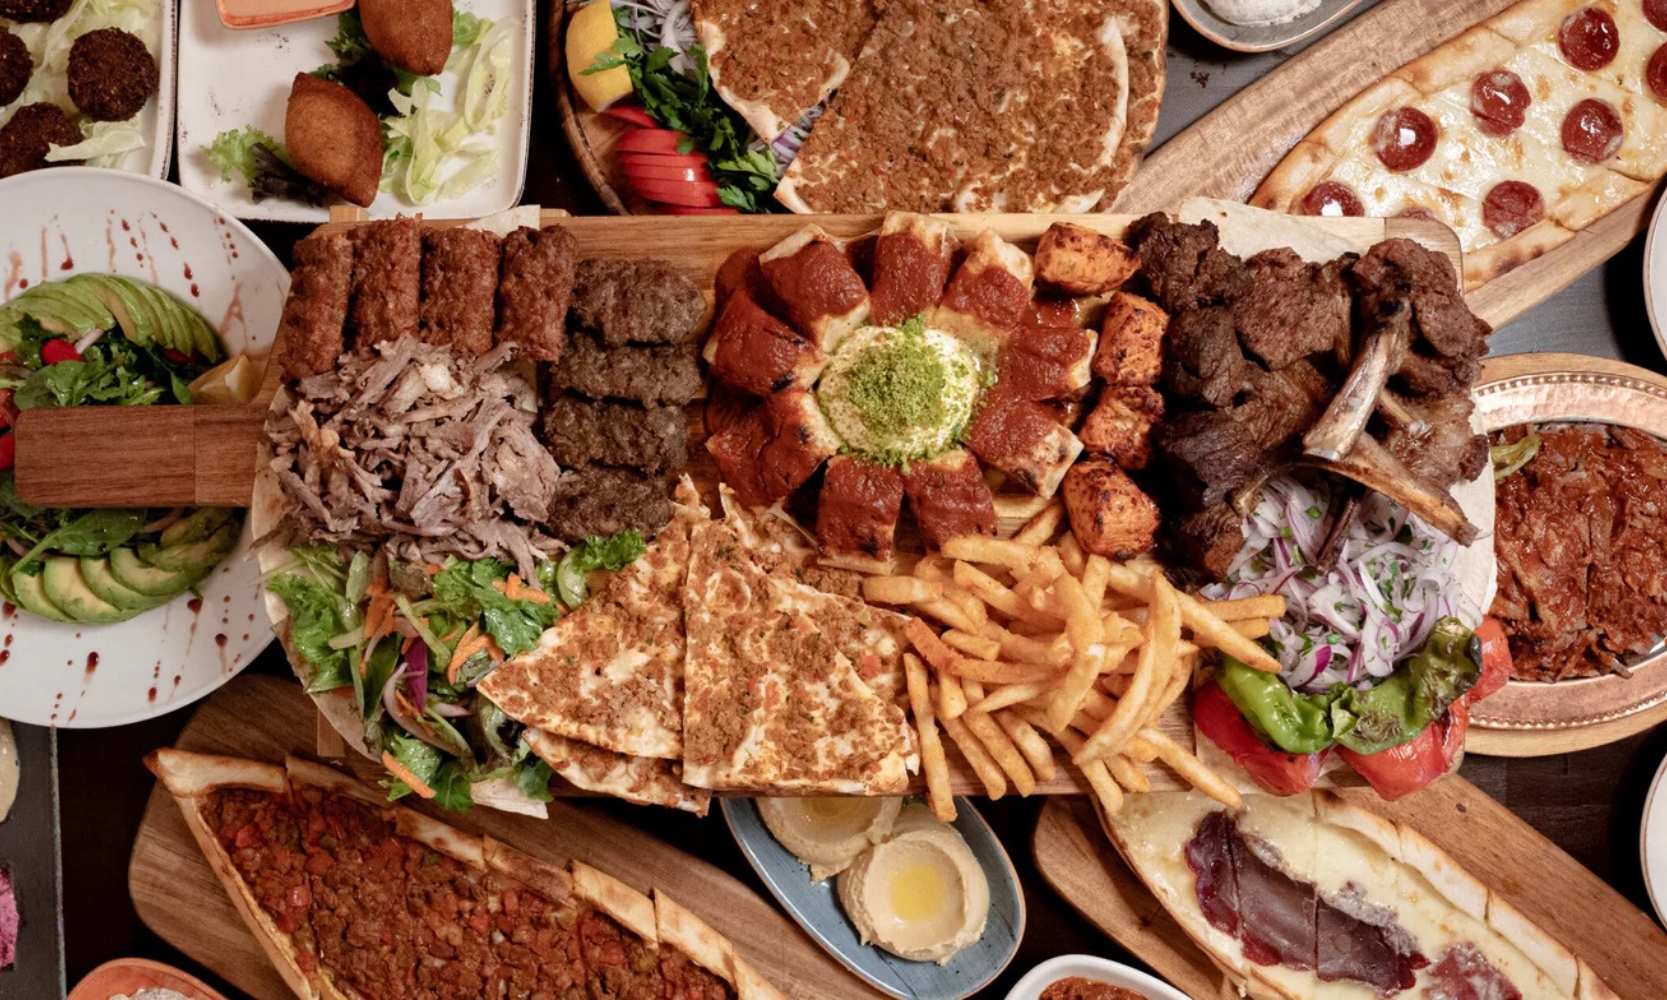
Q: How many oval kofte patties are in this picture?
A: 4